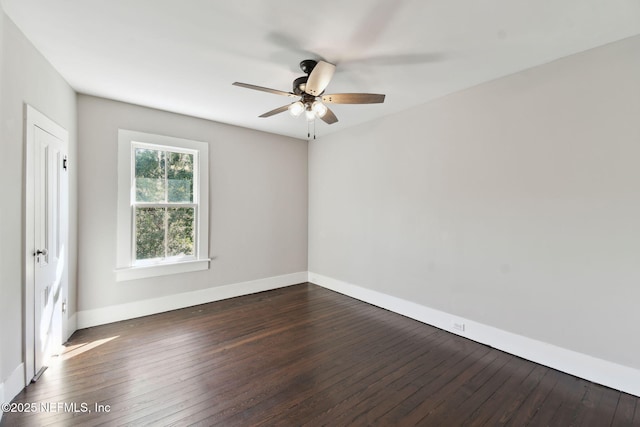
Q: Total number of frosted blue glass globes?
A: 0